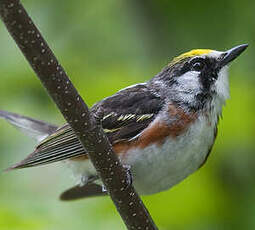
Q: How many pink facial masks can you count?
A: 0